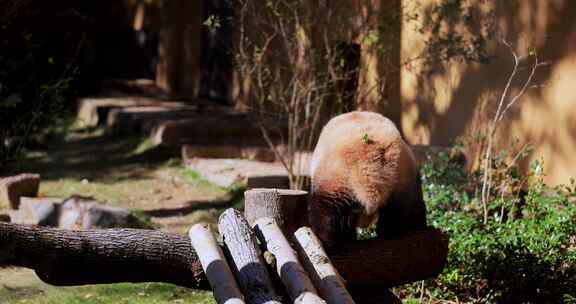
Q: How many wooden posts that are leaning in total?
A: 4